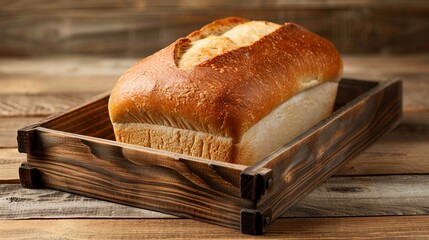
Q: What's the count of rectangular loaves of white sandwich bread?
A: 1